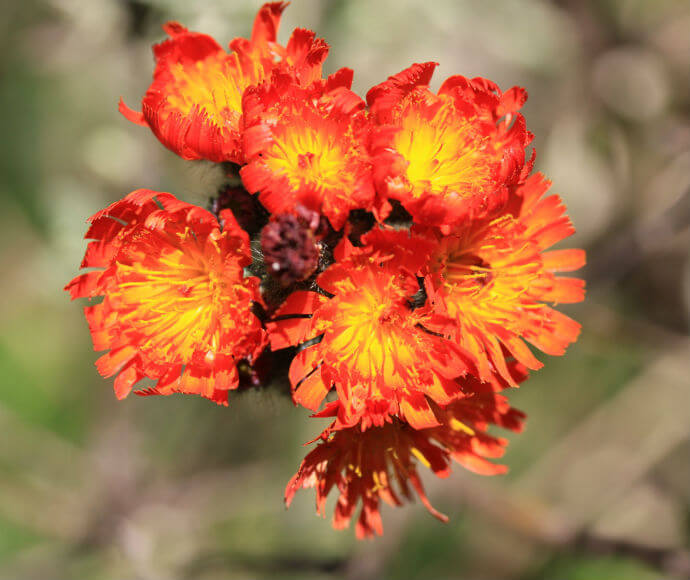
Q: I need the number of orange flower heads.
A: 7